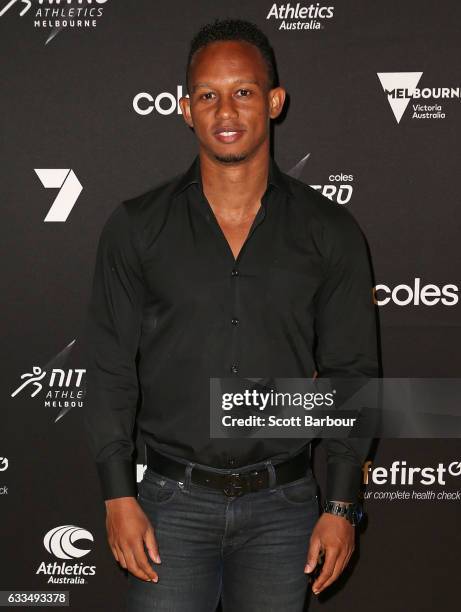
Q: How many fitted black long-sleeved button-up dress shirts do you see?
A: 1